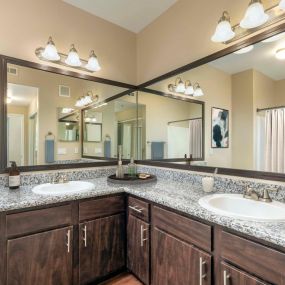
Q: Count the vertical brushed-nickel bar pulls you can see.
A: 5